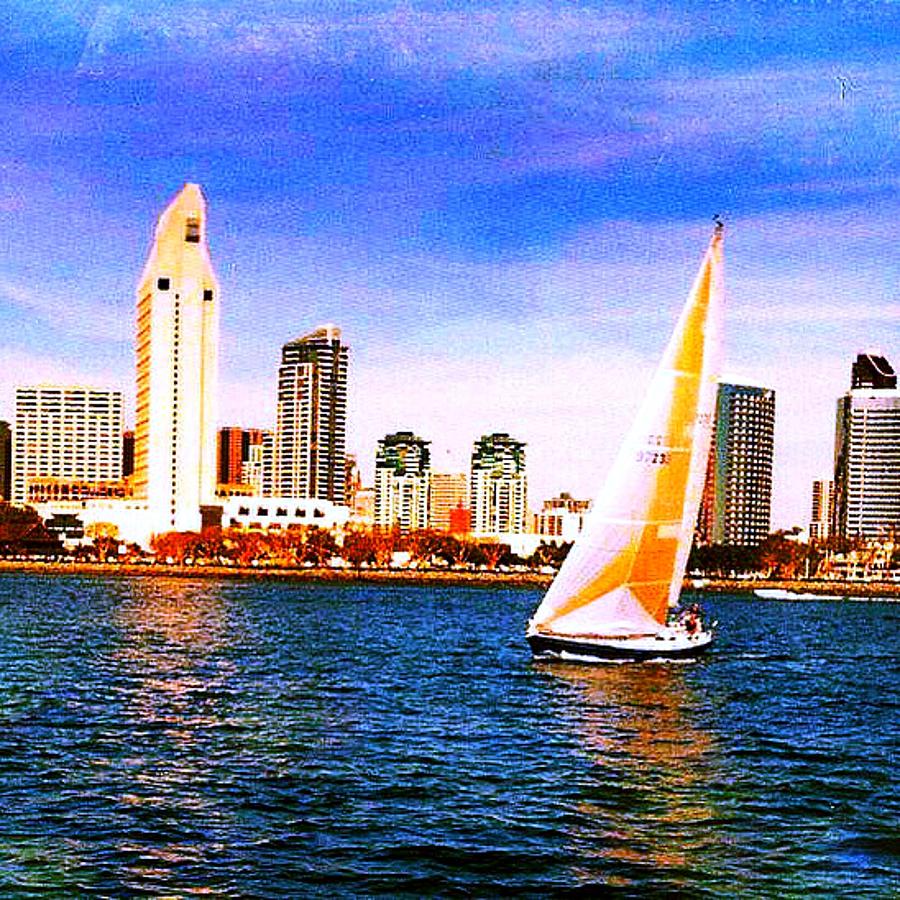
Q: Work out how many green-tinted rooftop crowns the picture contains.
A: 2